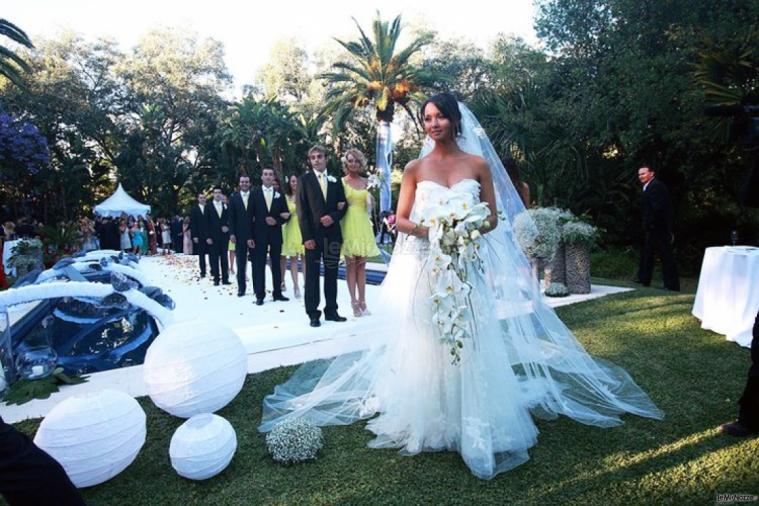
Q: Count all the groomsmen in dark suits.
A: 5